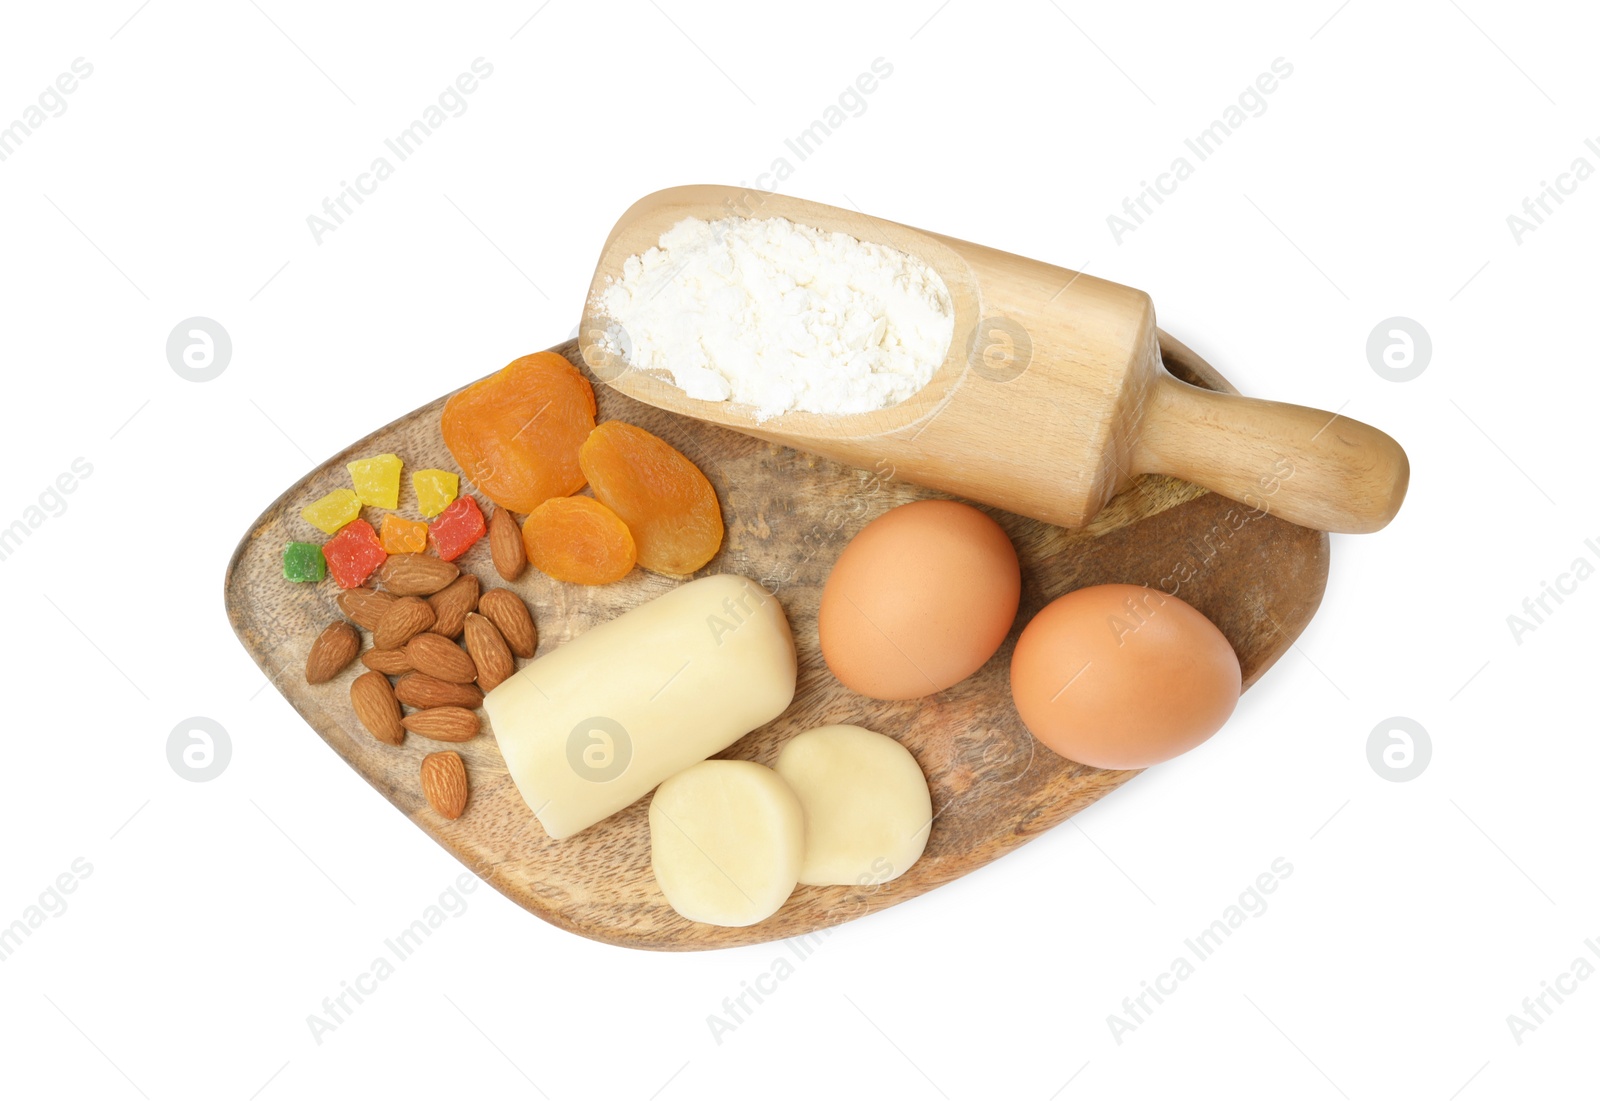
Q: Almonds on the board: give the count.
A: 14